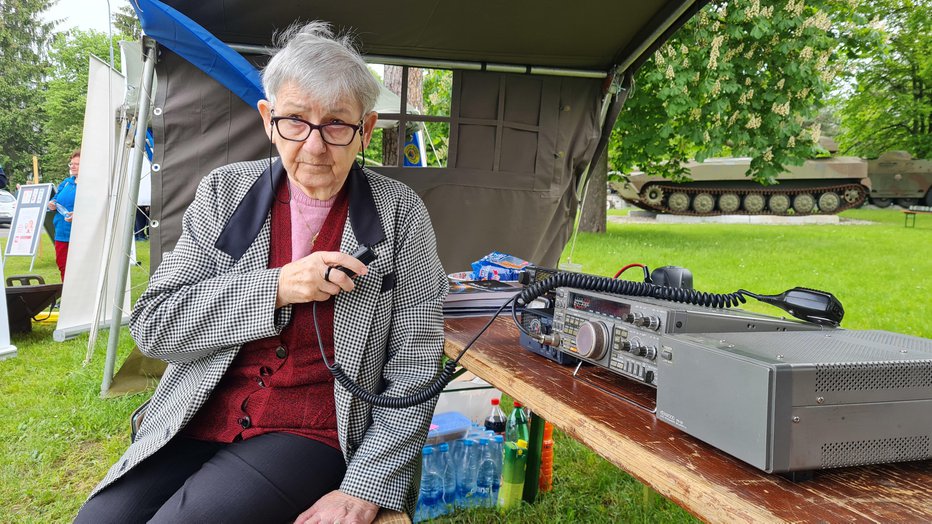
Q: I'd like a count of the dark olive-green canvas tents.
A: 1